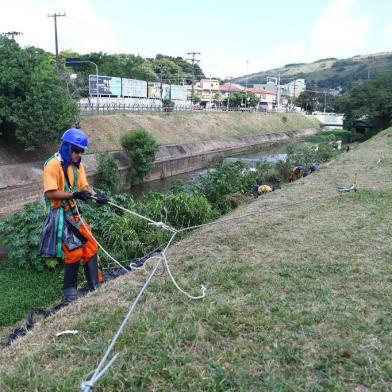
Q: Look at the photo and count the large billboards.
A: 4